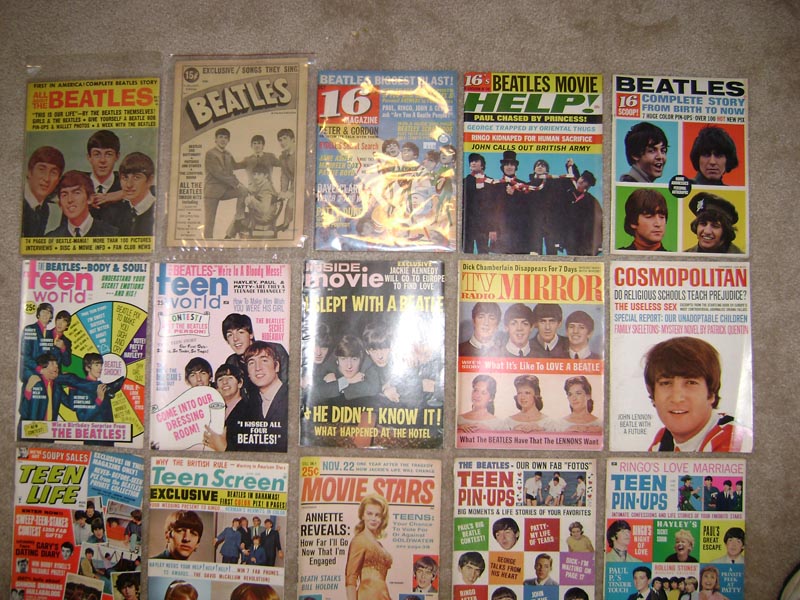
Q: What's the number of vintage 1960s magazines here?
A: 15